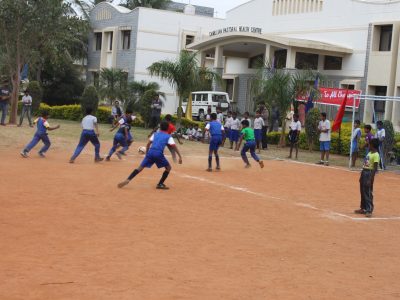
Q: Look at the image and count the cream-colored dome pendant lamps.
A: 0